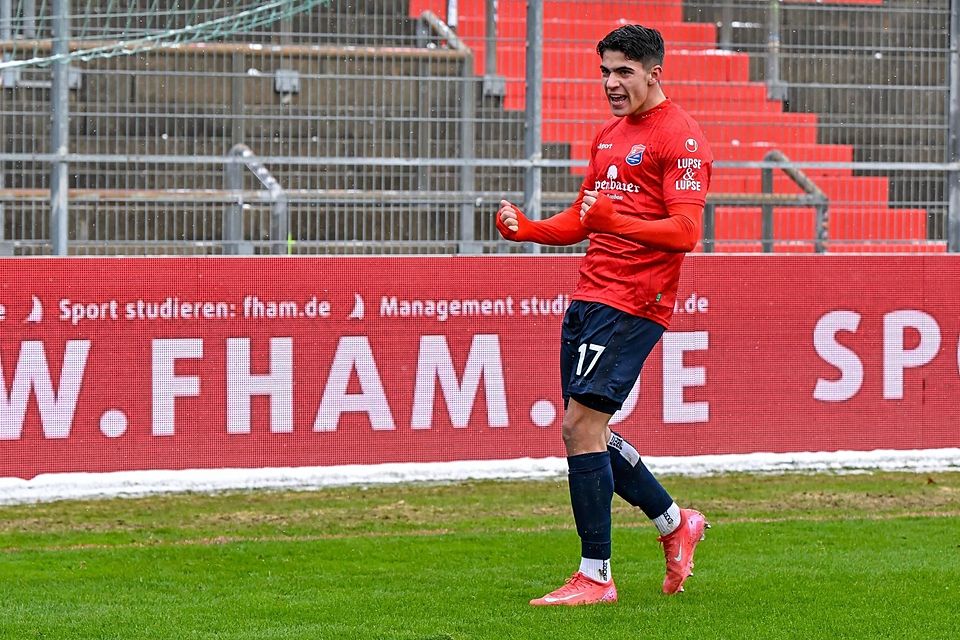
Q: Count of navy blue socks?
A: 2